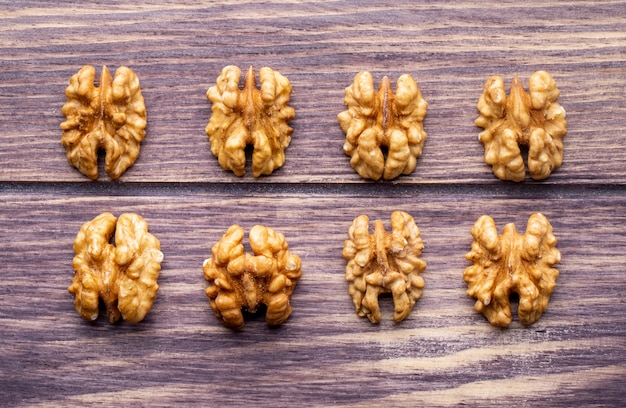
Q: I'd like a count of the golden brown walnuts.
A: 8